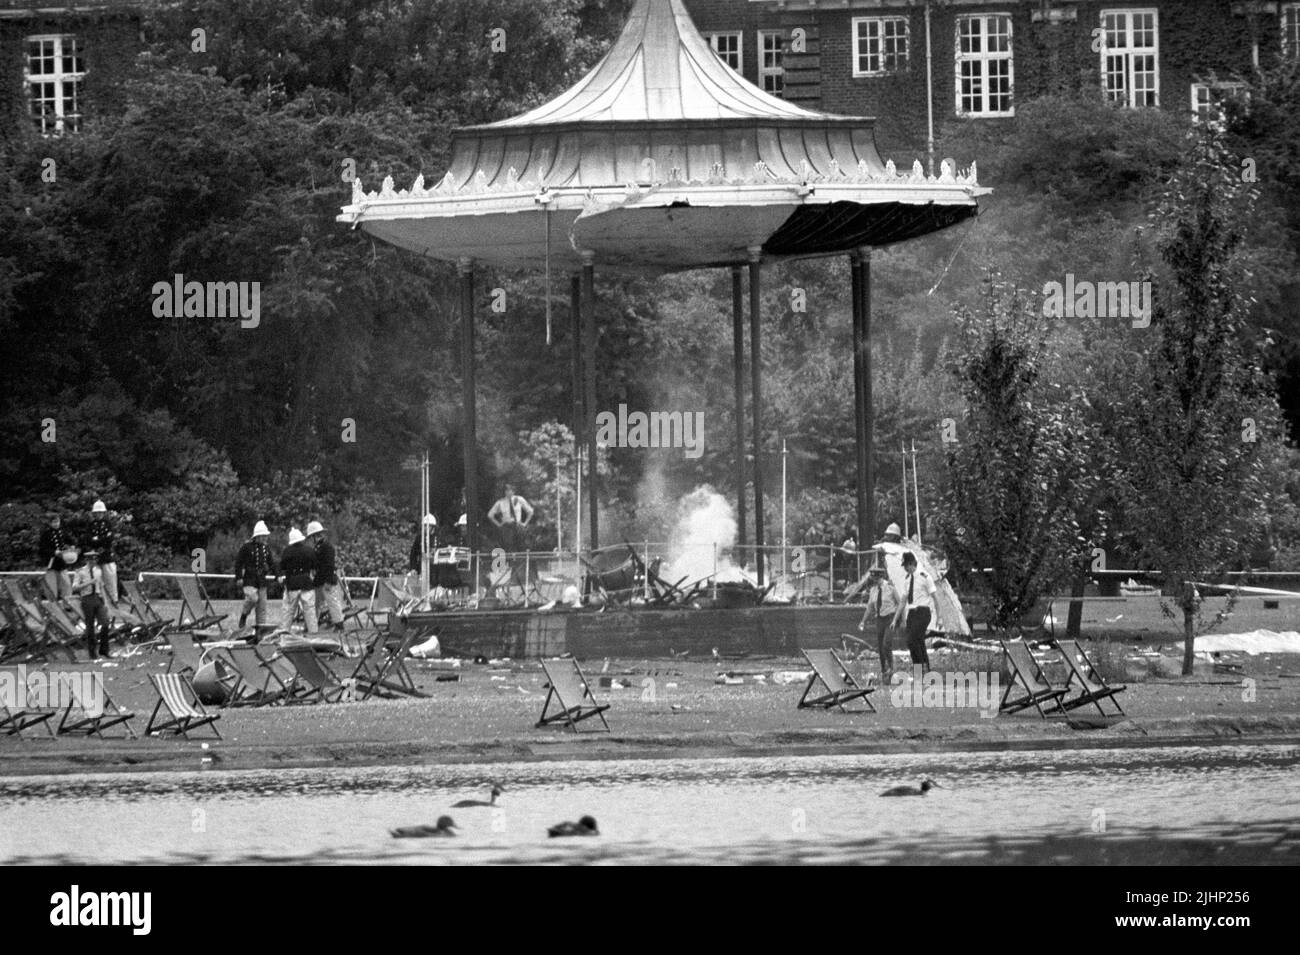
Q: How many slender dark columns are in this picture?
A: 7